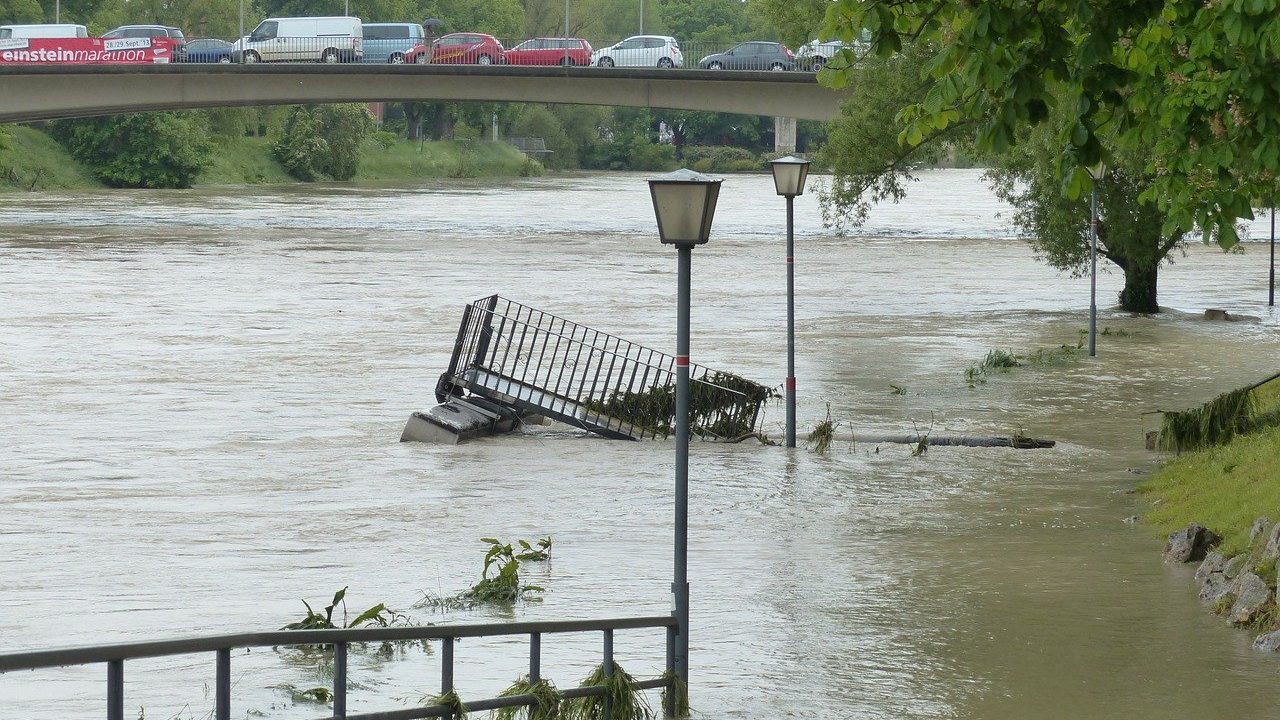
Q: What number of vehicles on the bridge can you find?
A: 10